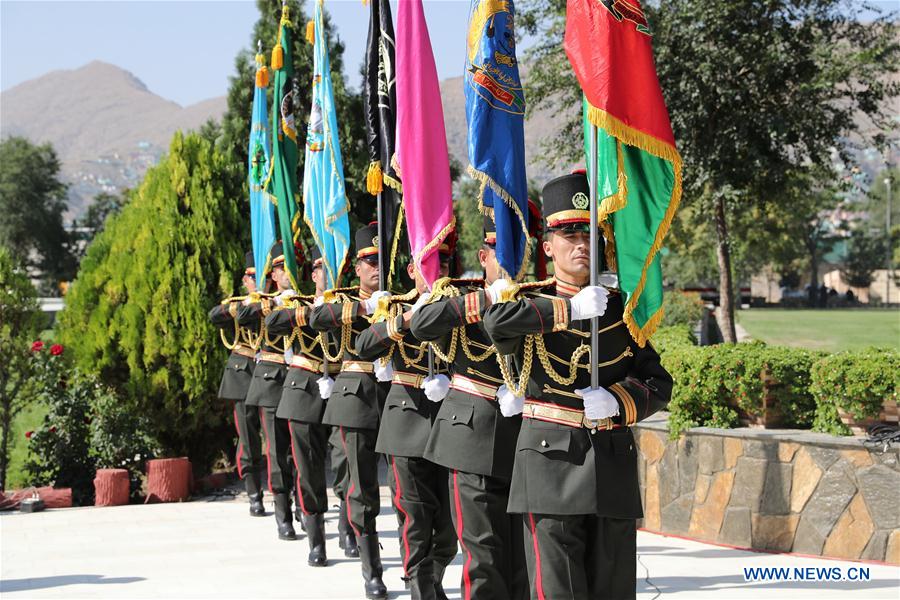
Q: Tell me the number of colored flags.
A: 7